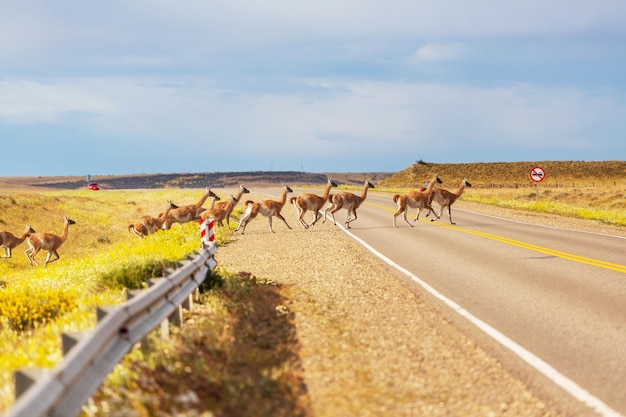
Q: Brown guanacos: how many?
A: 12